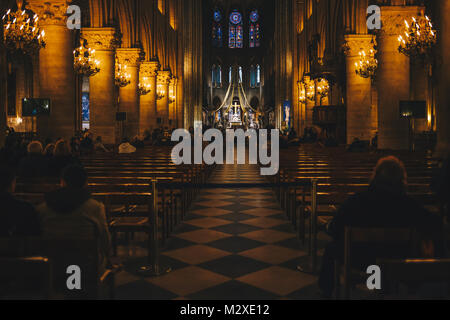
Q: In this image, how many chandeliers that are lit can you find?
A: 11